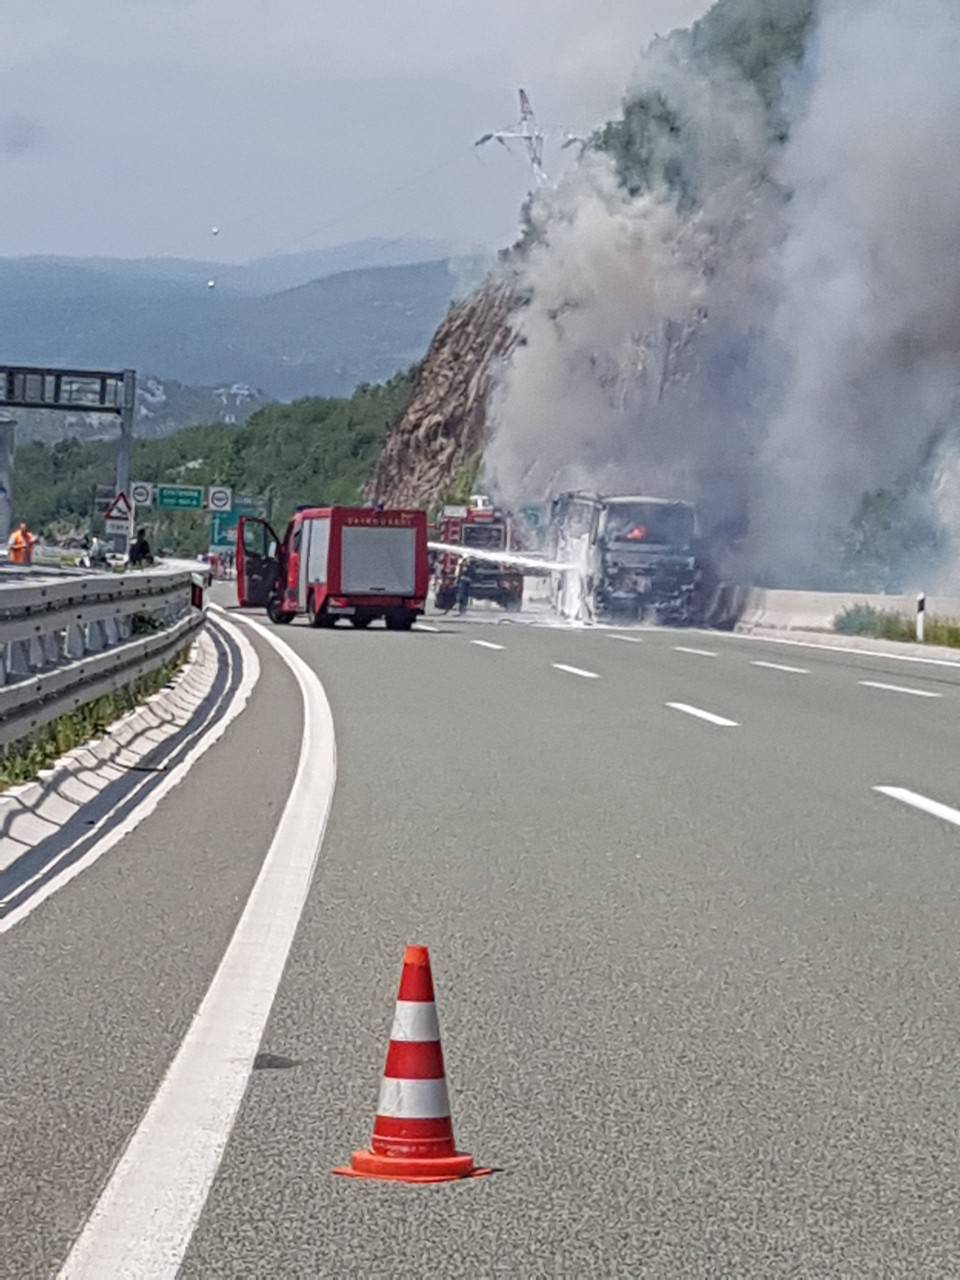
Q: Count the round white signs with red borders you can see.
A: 2